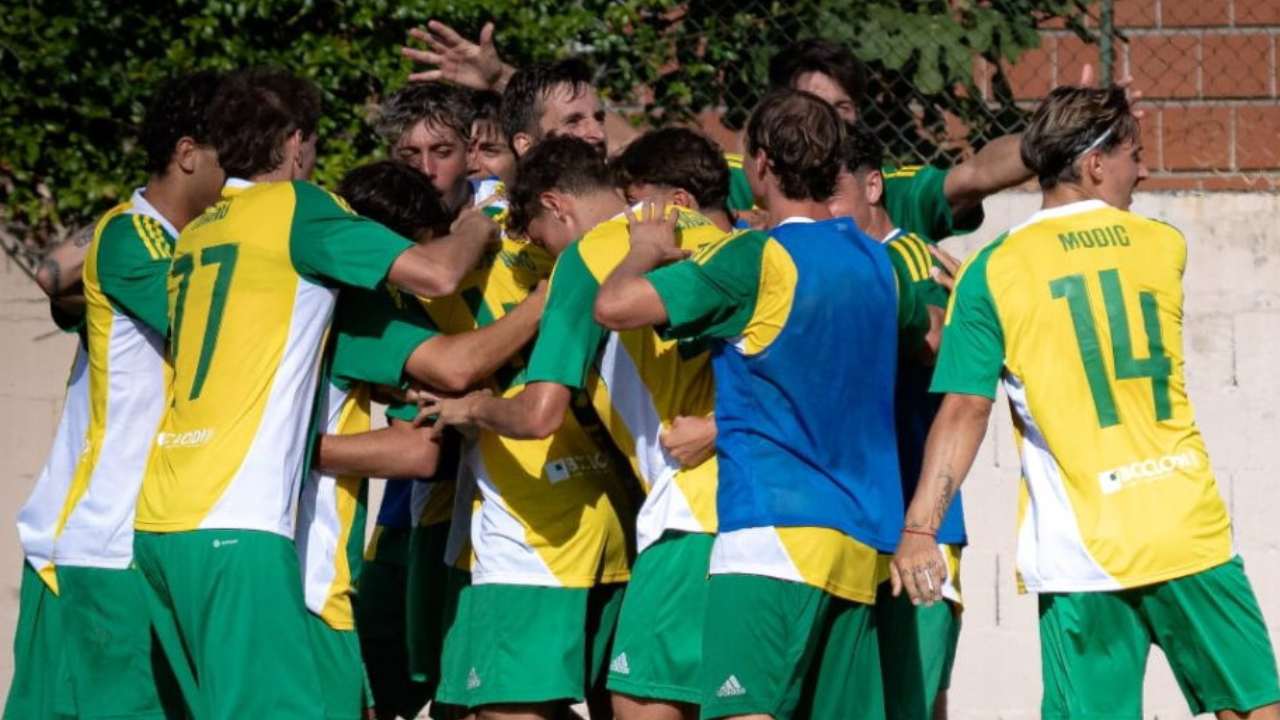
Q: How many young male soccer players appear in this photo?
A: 12